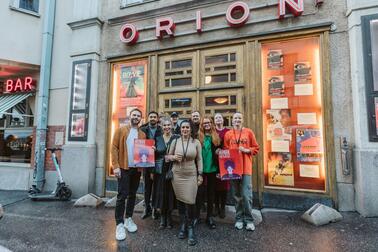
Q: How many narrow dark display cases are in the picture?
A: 2